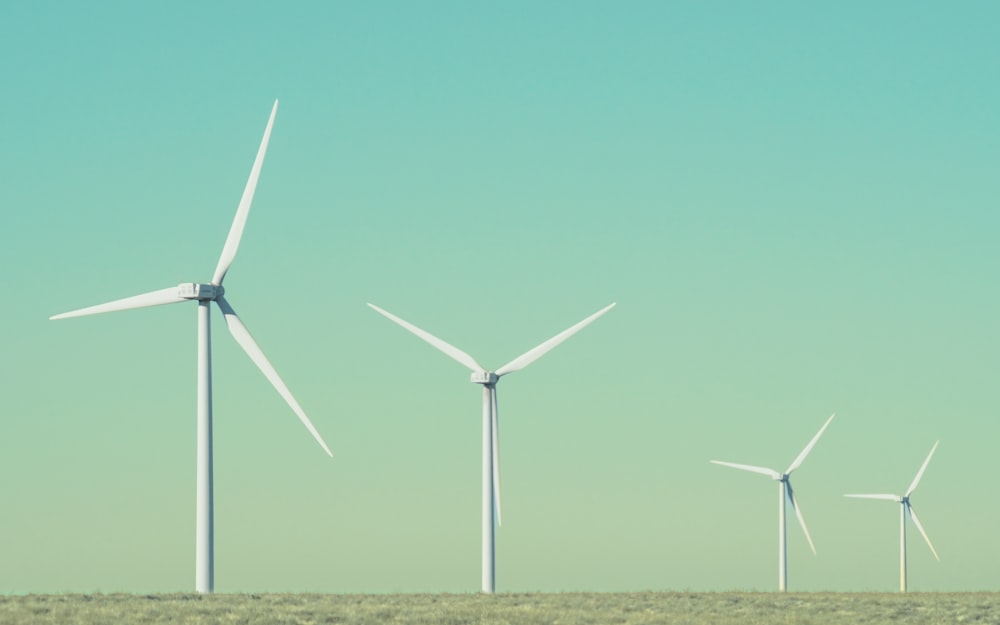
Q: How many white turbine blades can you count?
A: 12